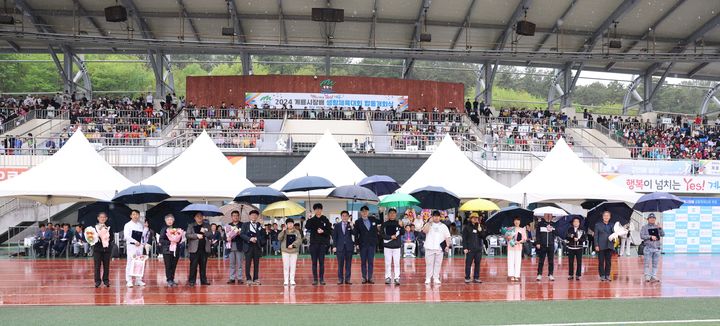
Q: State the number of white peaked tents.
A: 5